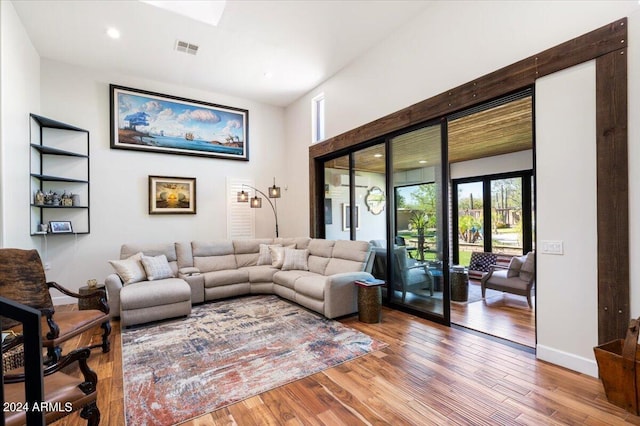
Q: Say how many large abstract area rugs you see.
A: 1